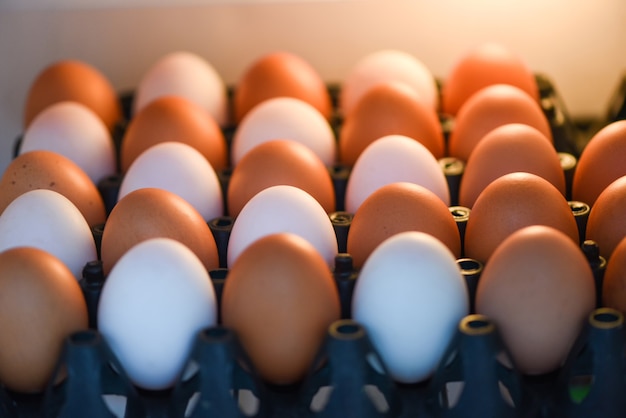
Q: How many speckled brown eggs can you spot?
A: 1